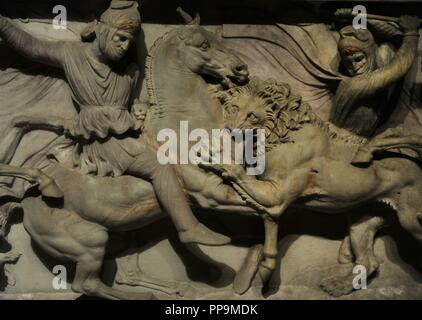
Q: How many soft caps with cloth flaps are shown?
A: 2